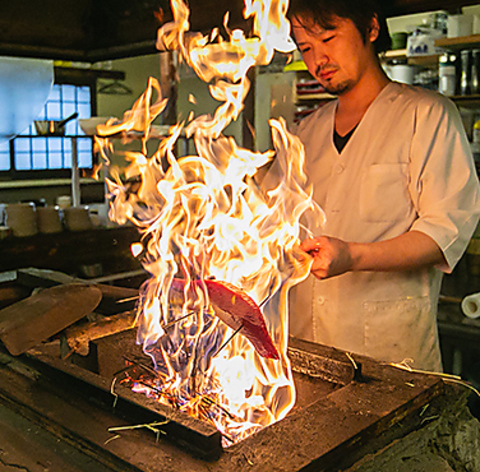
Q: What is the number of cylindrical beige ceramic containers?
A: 3